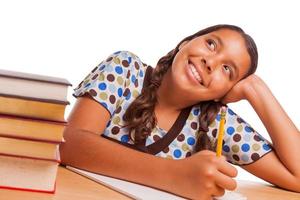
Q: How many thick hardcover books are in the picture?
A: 5